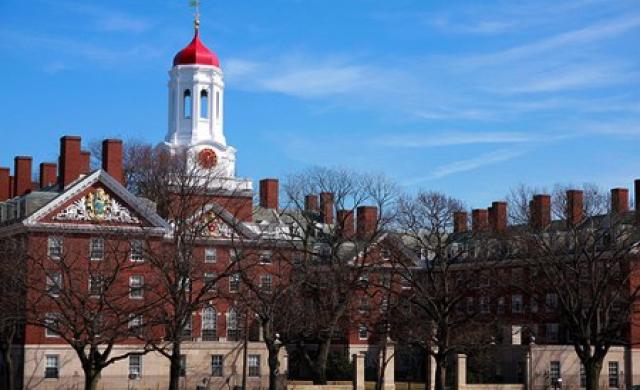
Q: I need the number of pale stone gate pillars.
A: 4